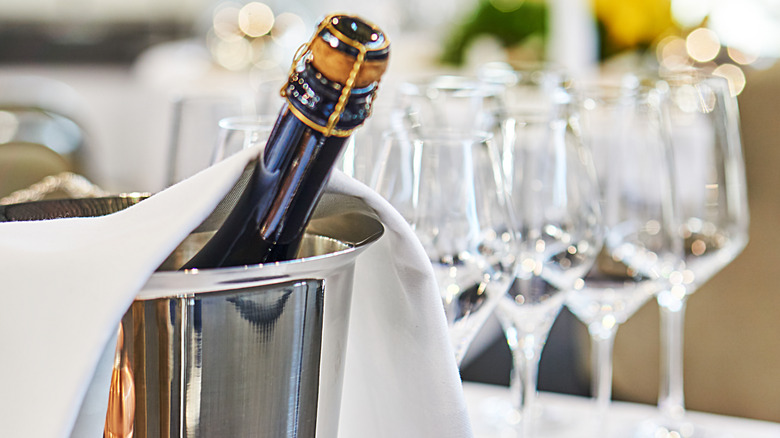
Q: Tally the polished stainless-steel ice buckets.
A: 1